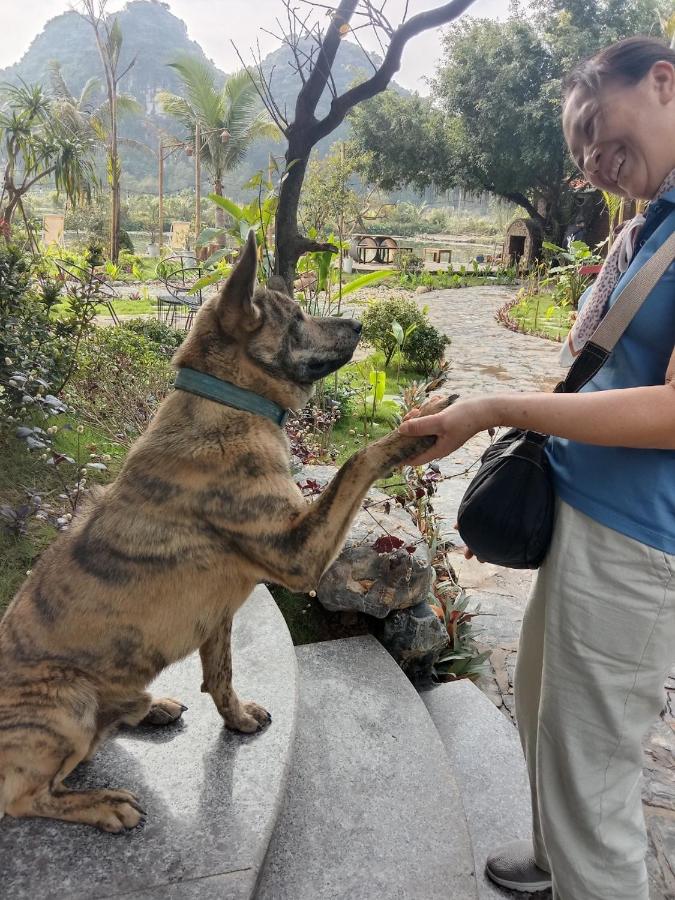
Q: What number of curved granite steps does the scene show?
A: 3